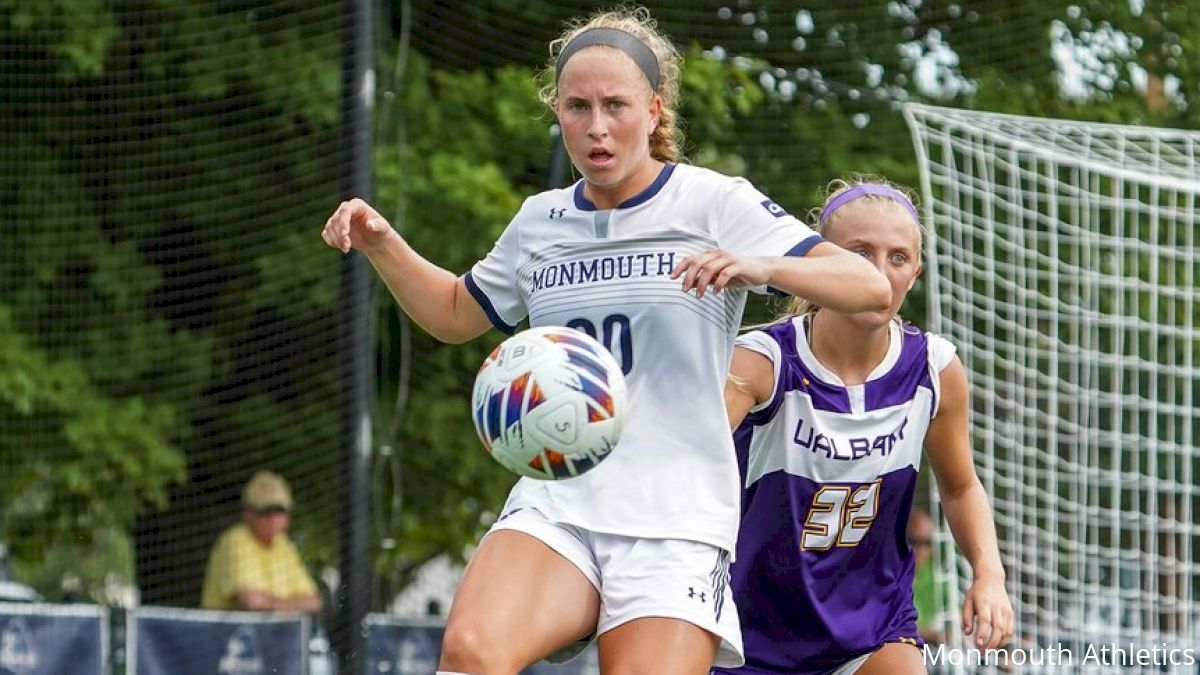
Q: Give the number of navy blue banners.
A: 3